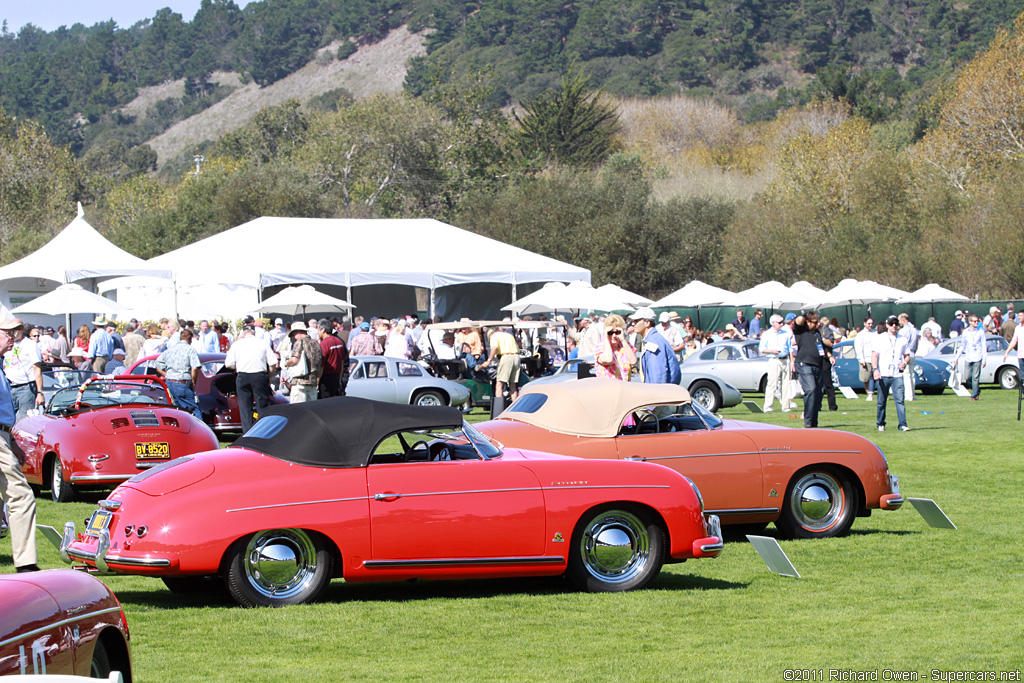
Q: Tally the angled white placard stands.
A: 6